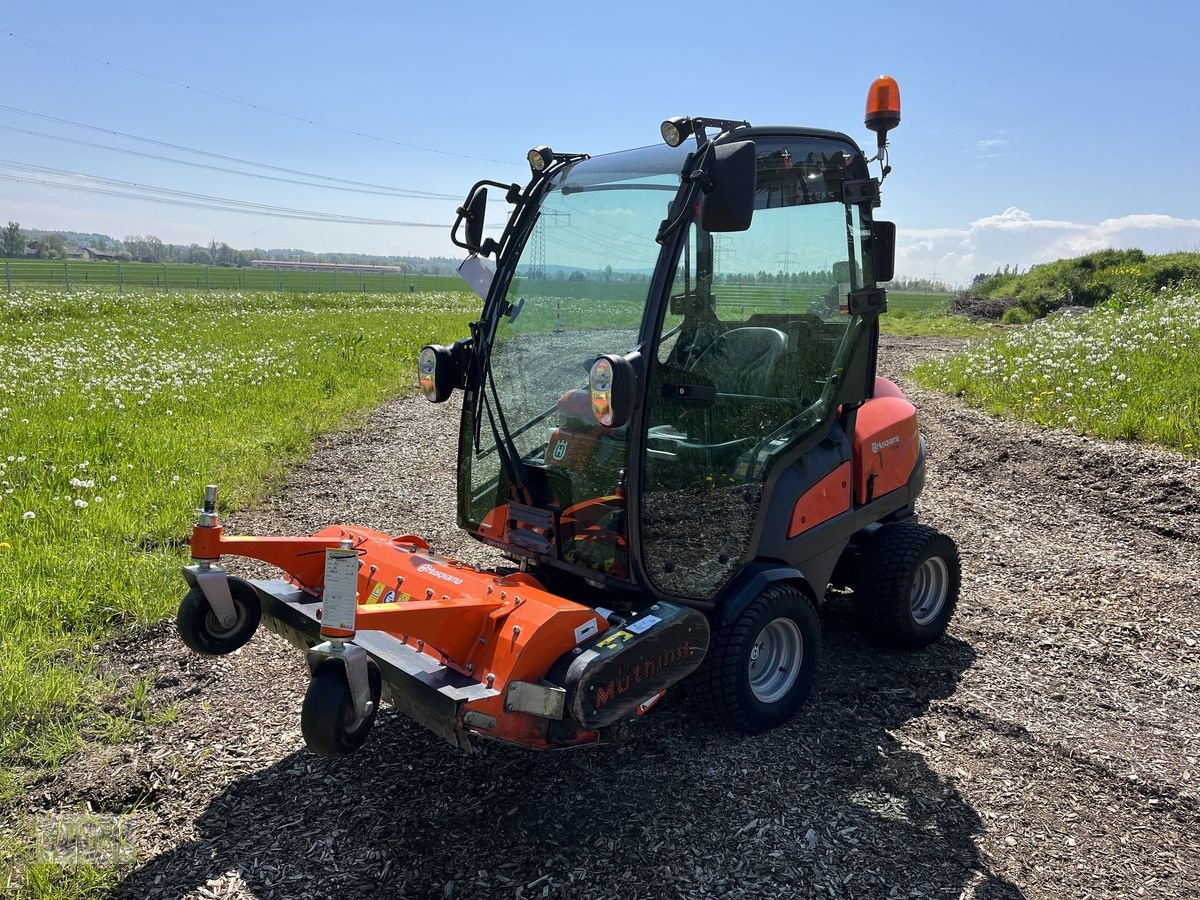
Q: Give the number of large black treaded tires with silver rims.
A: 2